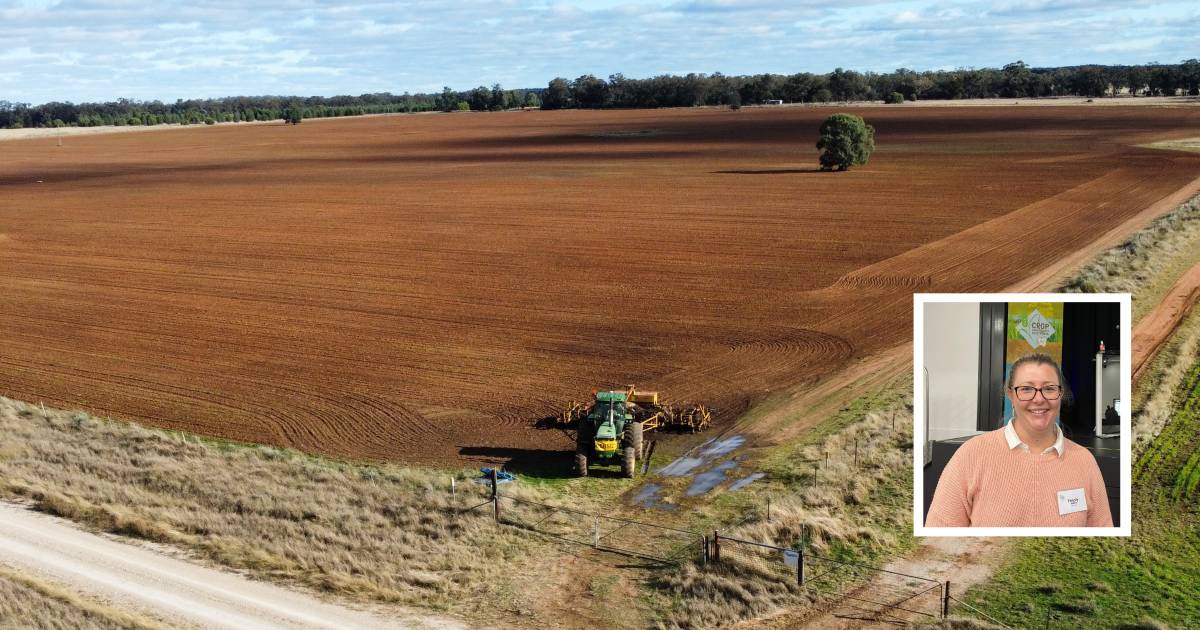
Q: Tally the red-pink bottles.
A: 1